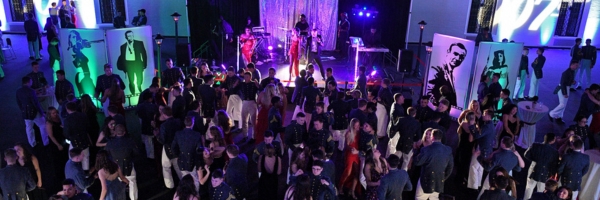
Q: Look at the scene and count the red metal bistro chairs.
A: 0